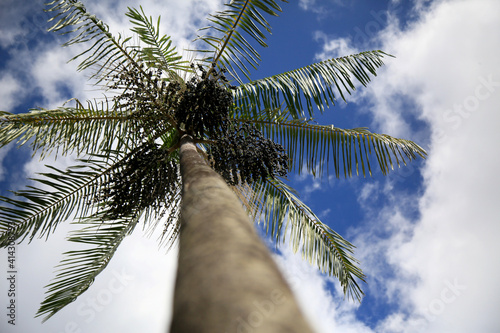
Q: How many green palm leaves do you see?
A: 9